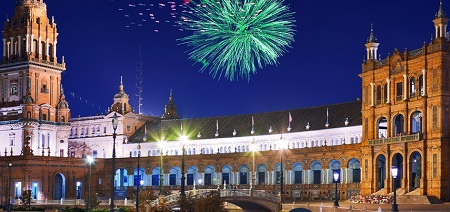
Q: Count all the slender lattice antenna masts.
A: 1